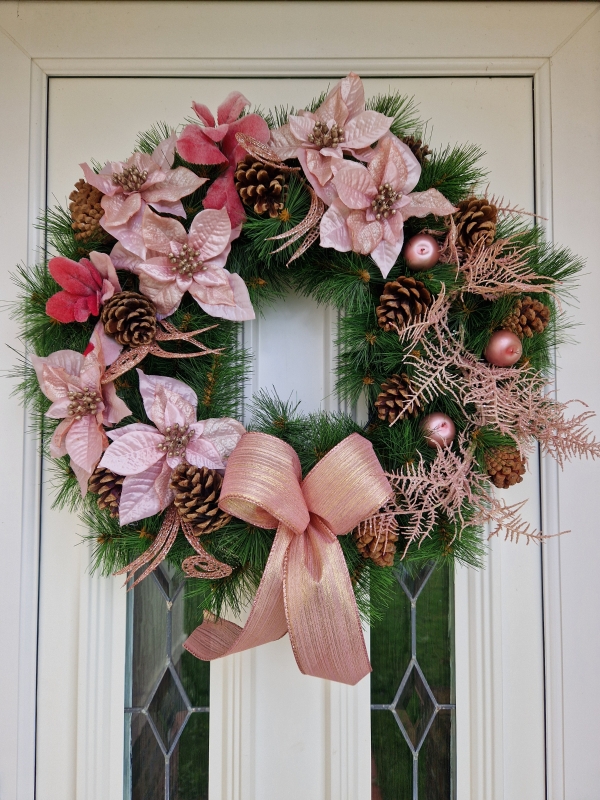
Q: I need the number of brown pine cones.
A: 12